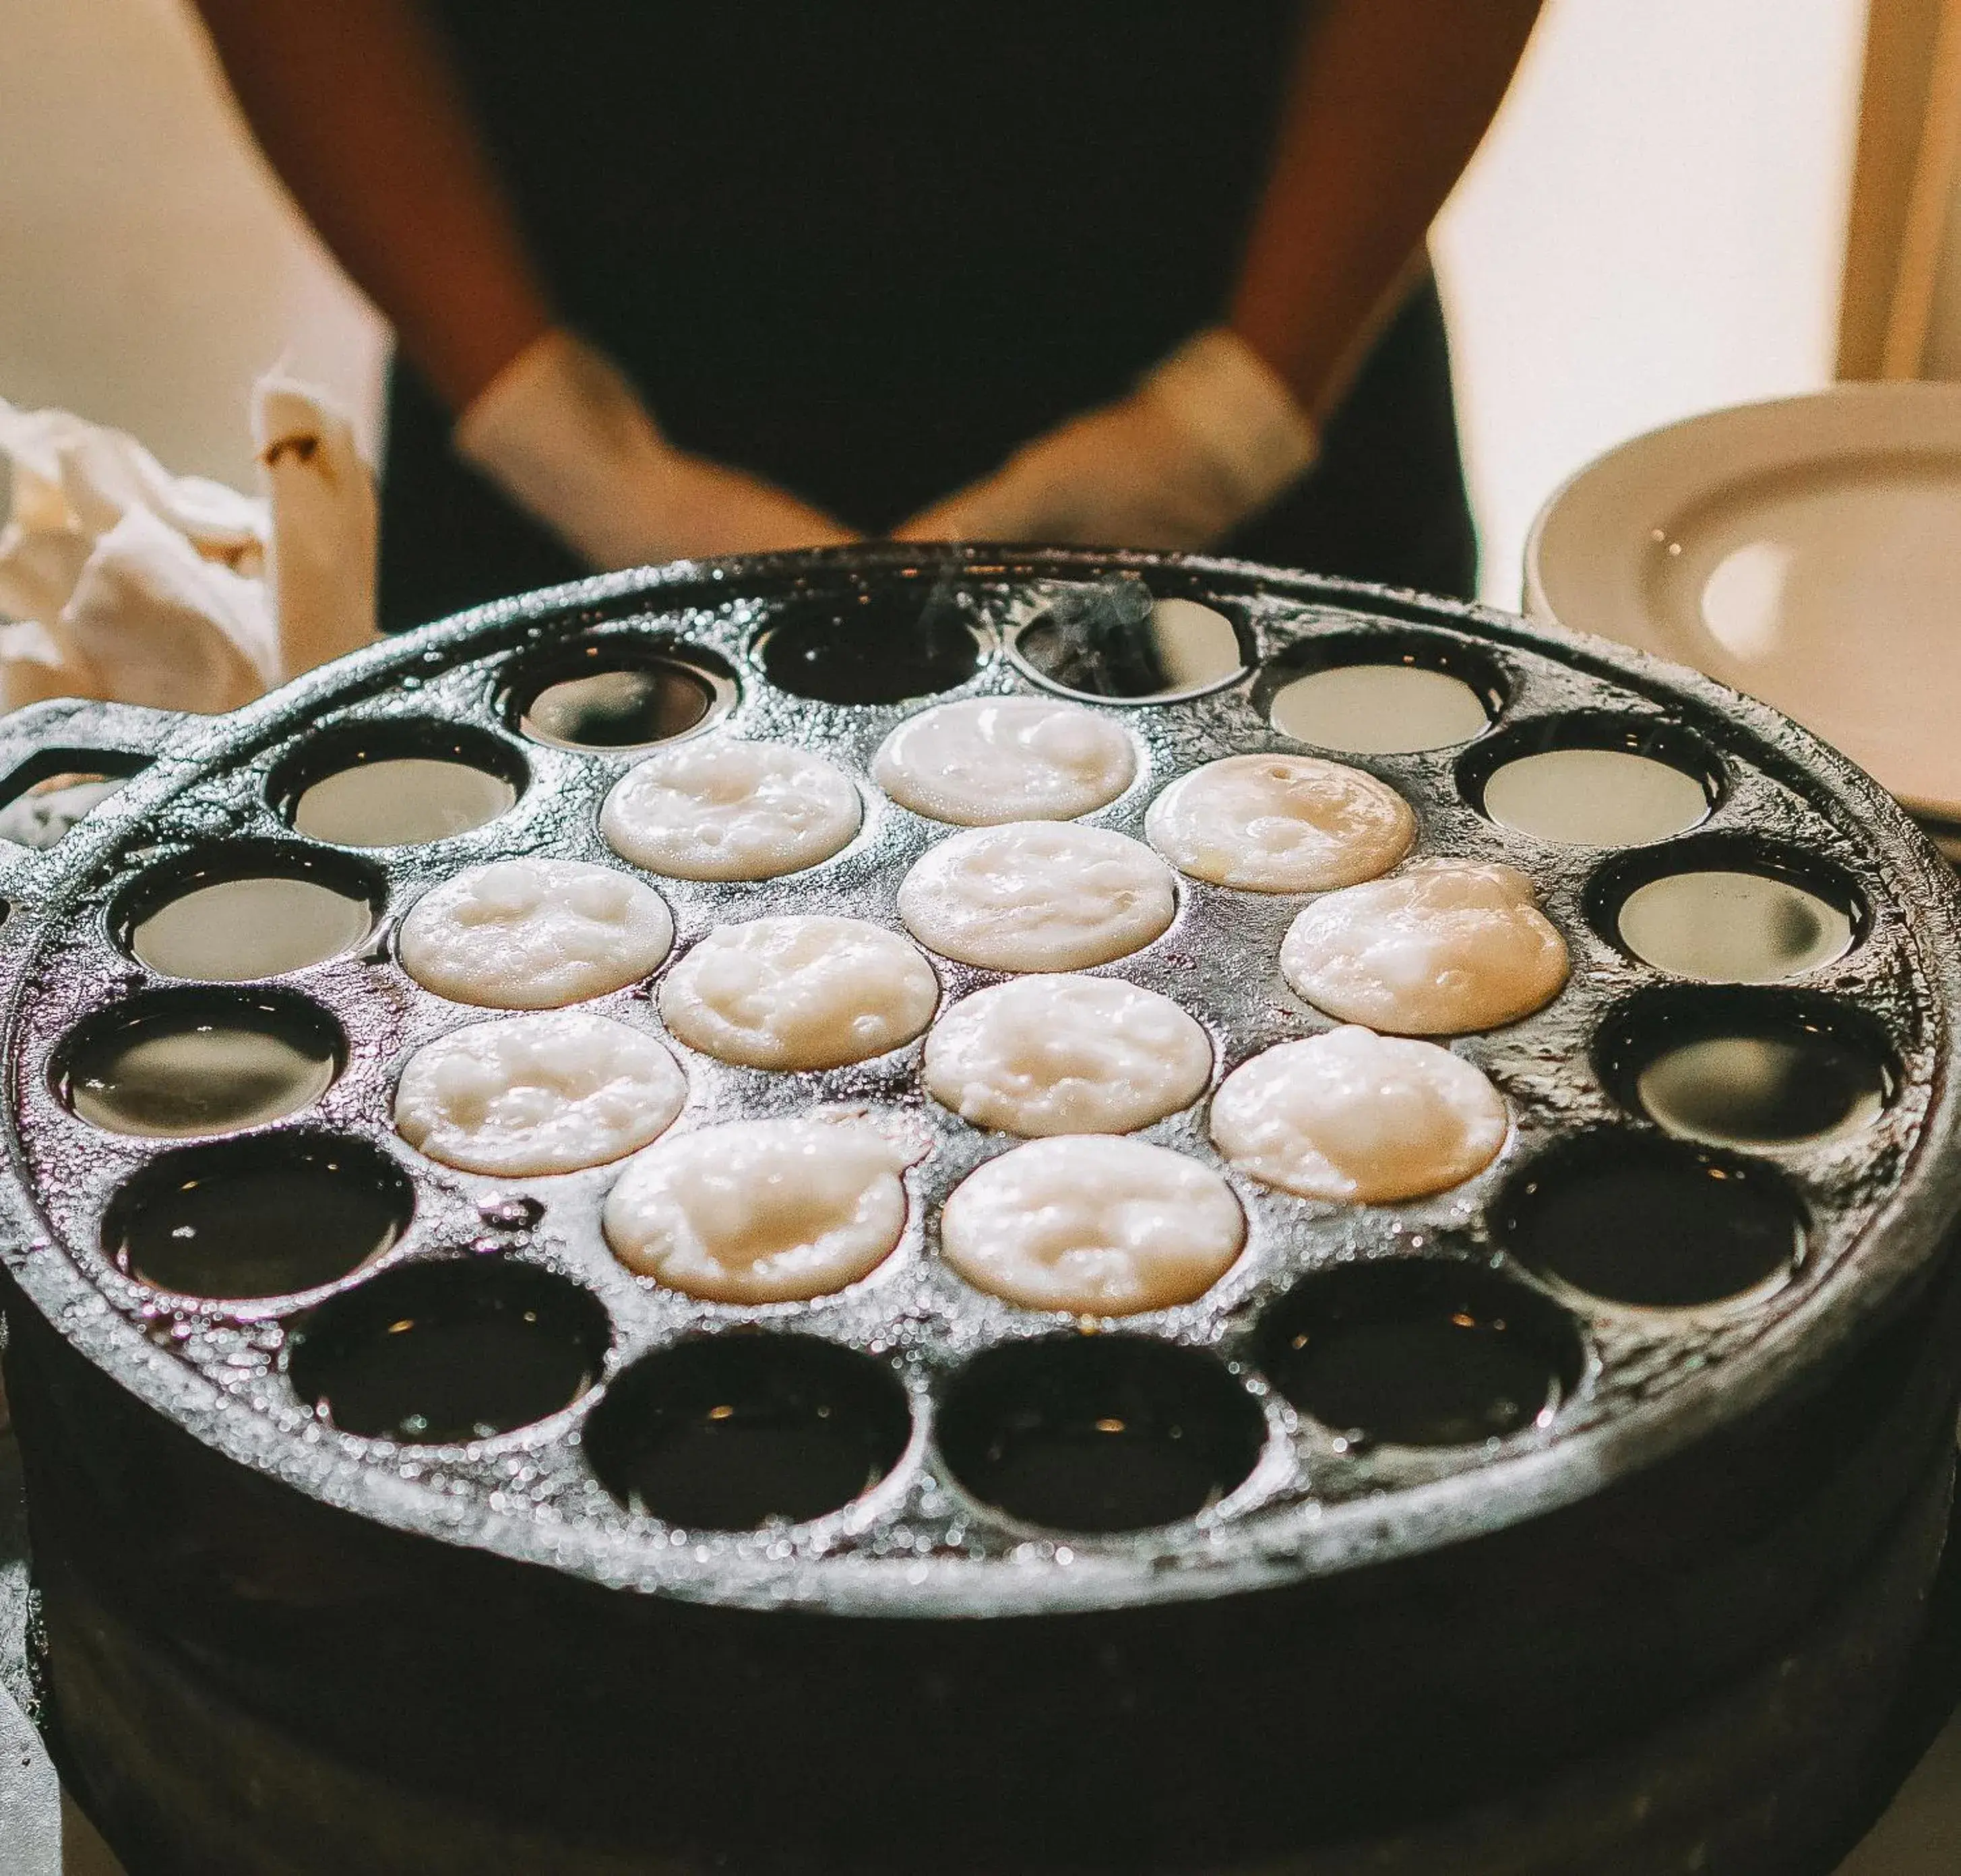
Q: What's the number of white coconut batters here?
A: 12